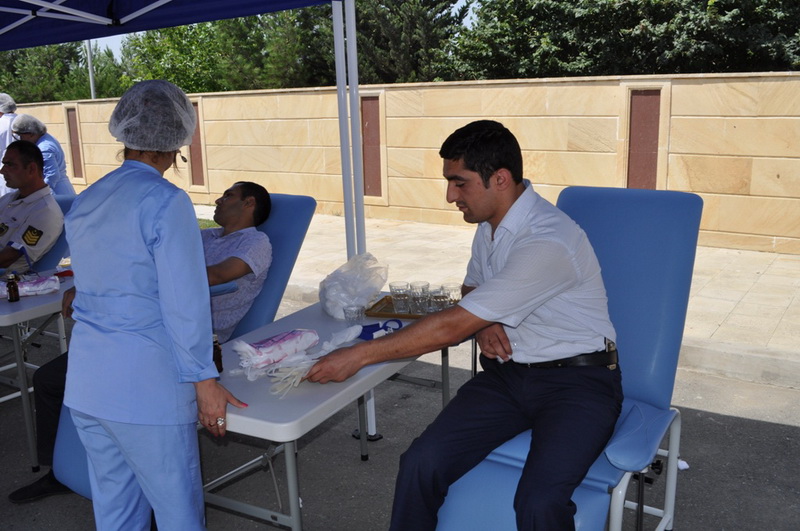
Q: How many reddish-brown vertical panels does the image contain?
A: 4